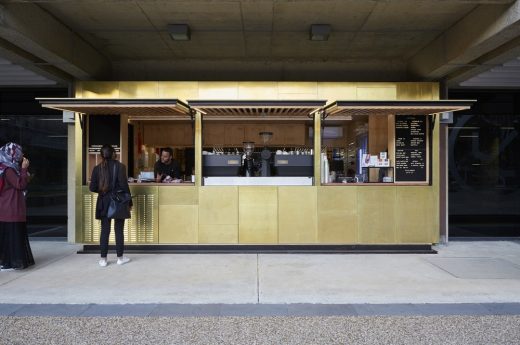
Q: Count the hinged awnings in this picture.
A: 3